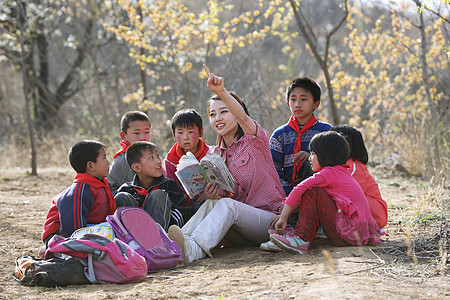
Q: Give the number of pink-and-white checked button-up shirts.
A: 1